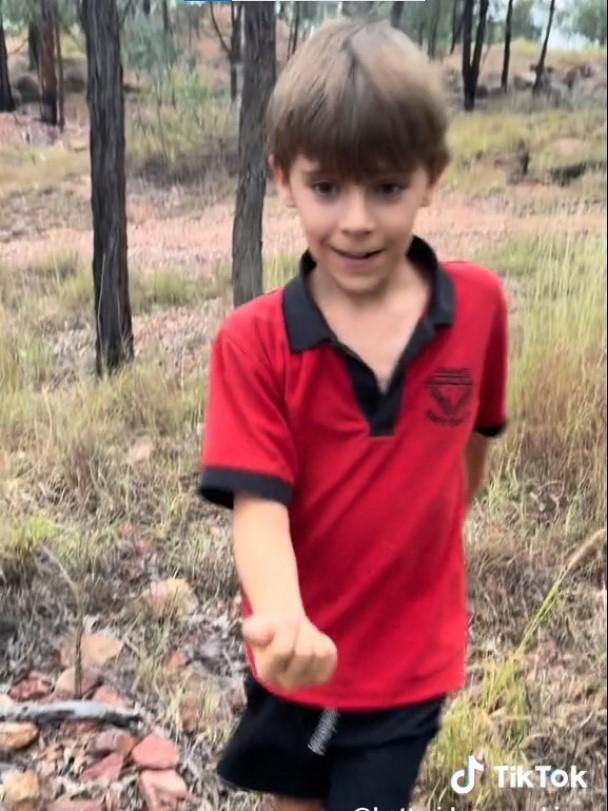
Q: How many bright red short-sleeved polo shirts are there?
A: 1